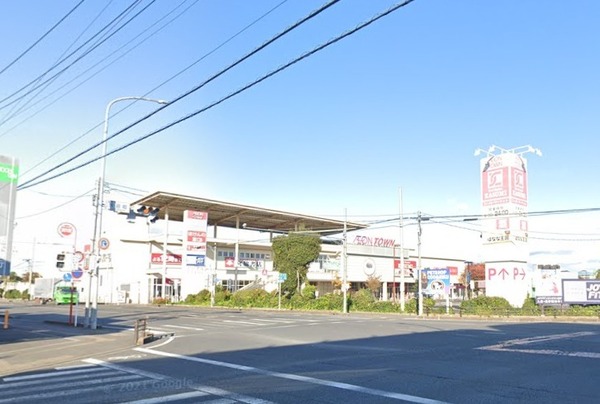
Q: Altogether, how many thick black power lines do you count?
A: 2